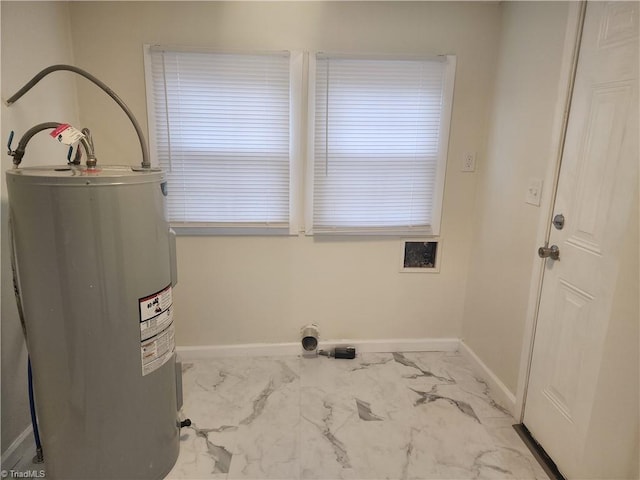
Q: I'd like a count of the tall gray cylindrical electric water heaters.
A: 1